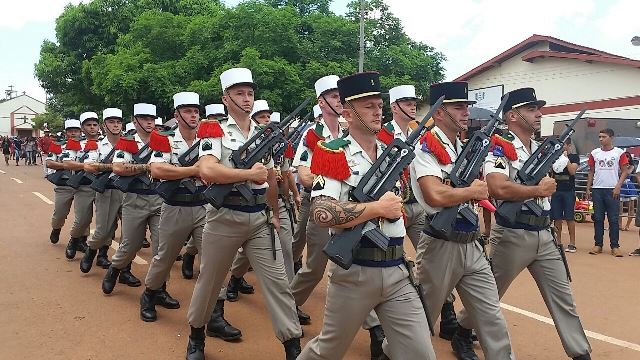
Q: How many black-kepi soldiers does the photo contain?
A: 3